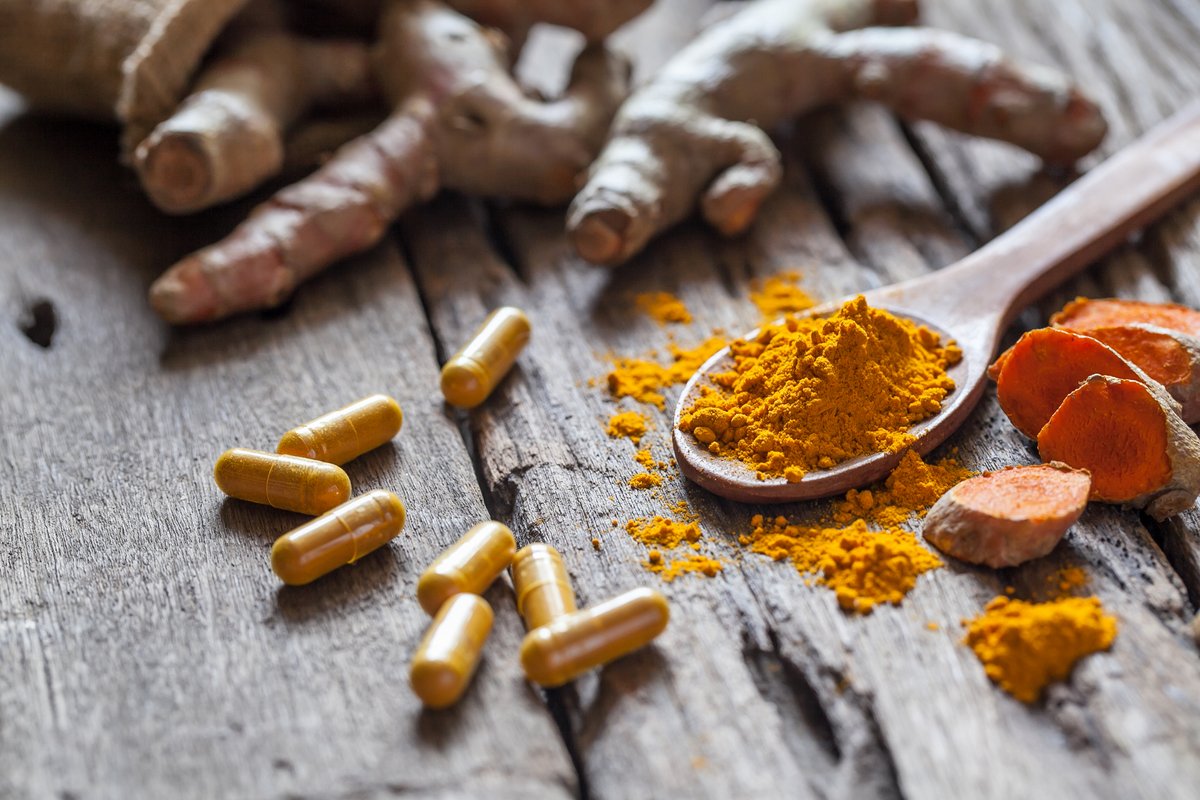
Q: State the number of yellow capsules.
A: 8